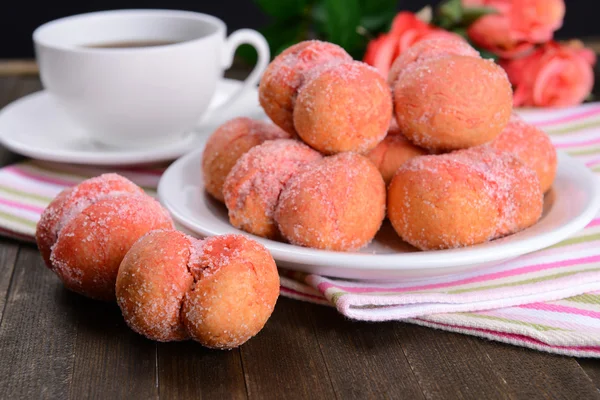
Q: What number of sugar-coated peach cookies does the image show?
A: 9